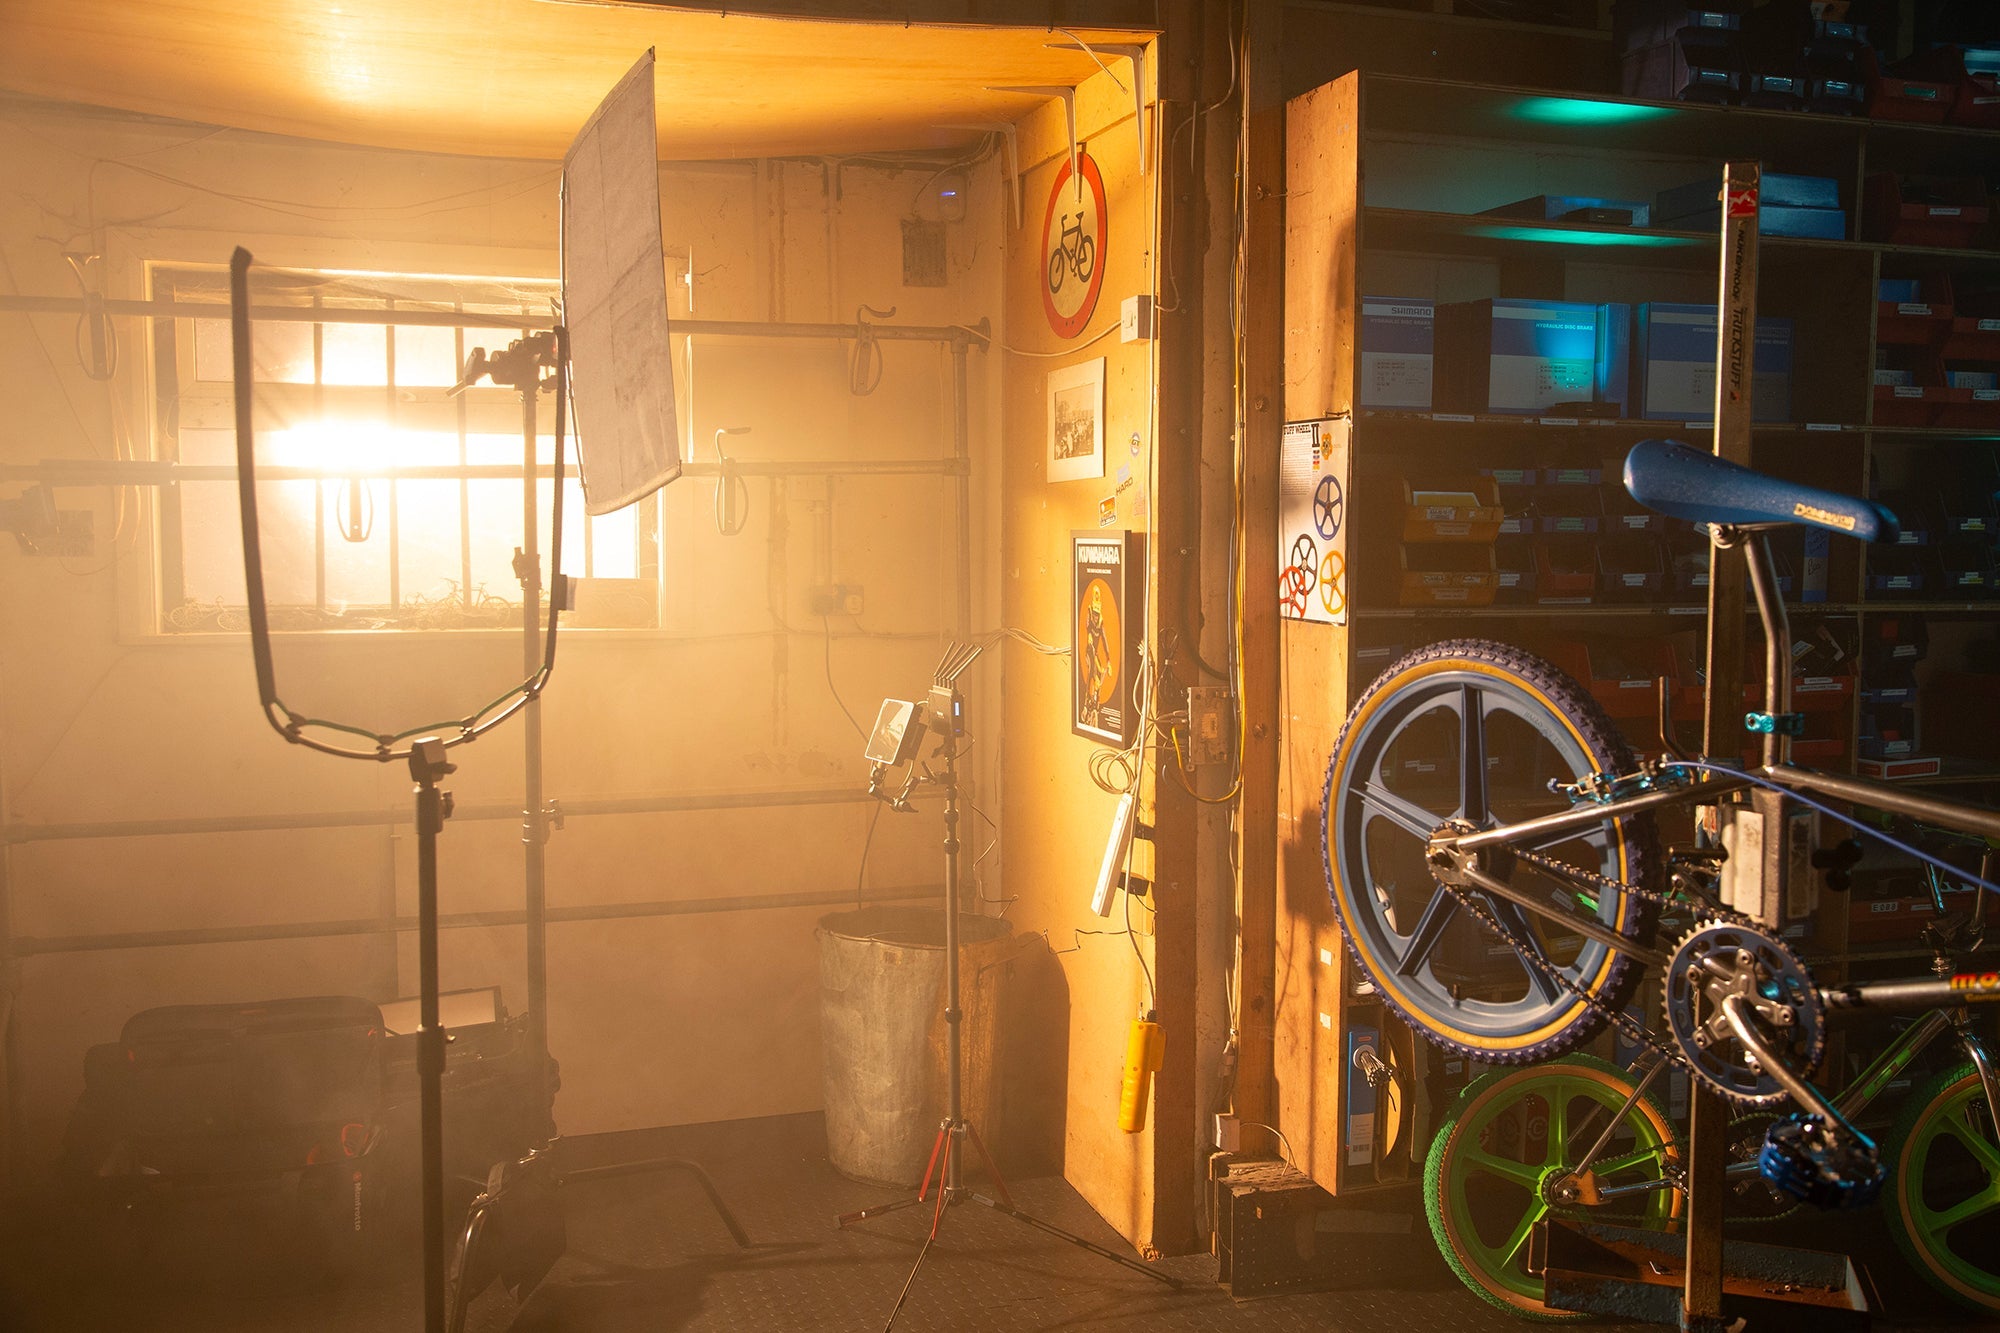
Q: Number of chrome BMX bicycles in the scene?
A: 2